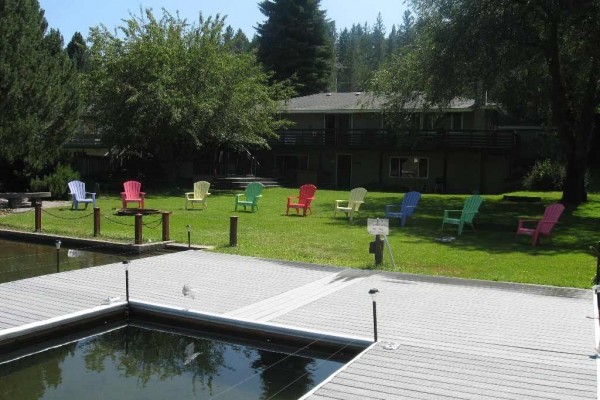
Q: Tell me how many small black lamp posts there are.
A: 4